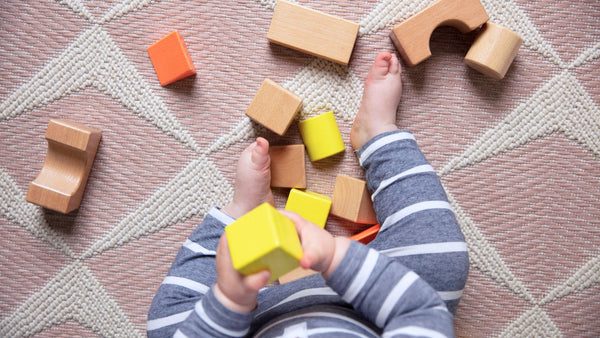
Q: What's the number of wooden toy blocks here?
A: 13